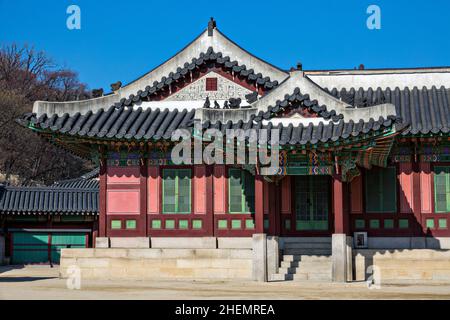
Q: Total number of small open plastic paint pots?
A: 0